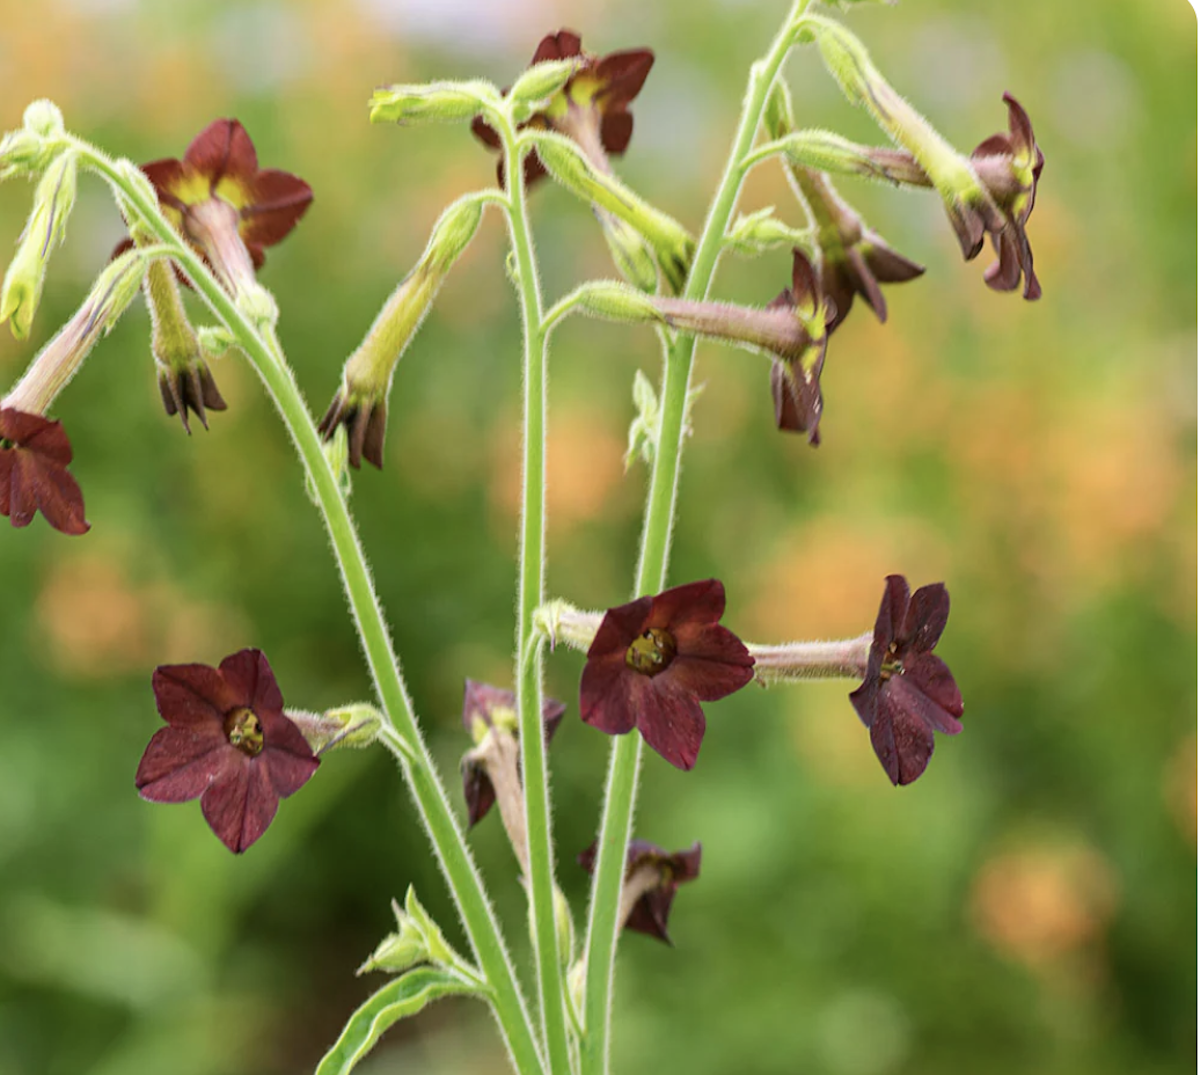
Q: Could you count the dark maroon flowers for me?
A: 14